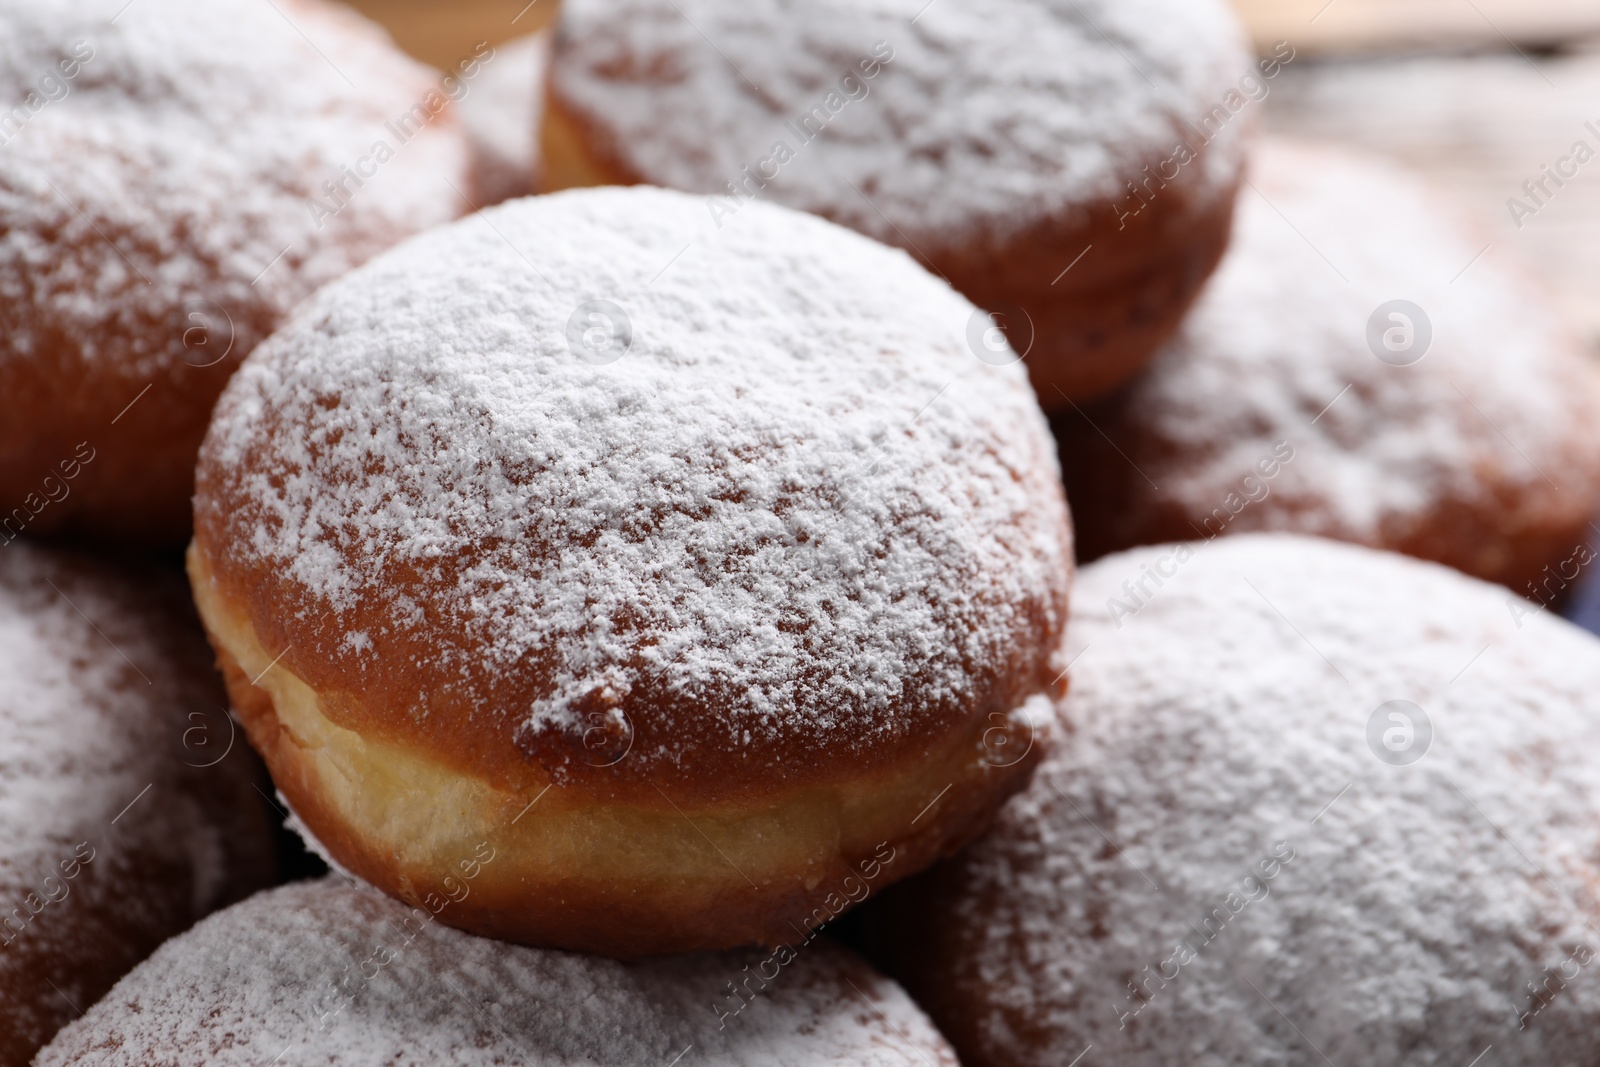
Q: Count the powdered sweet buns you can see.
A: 8